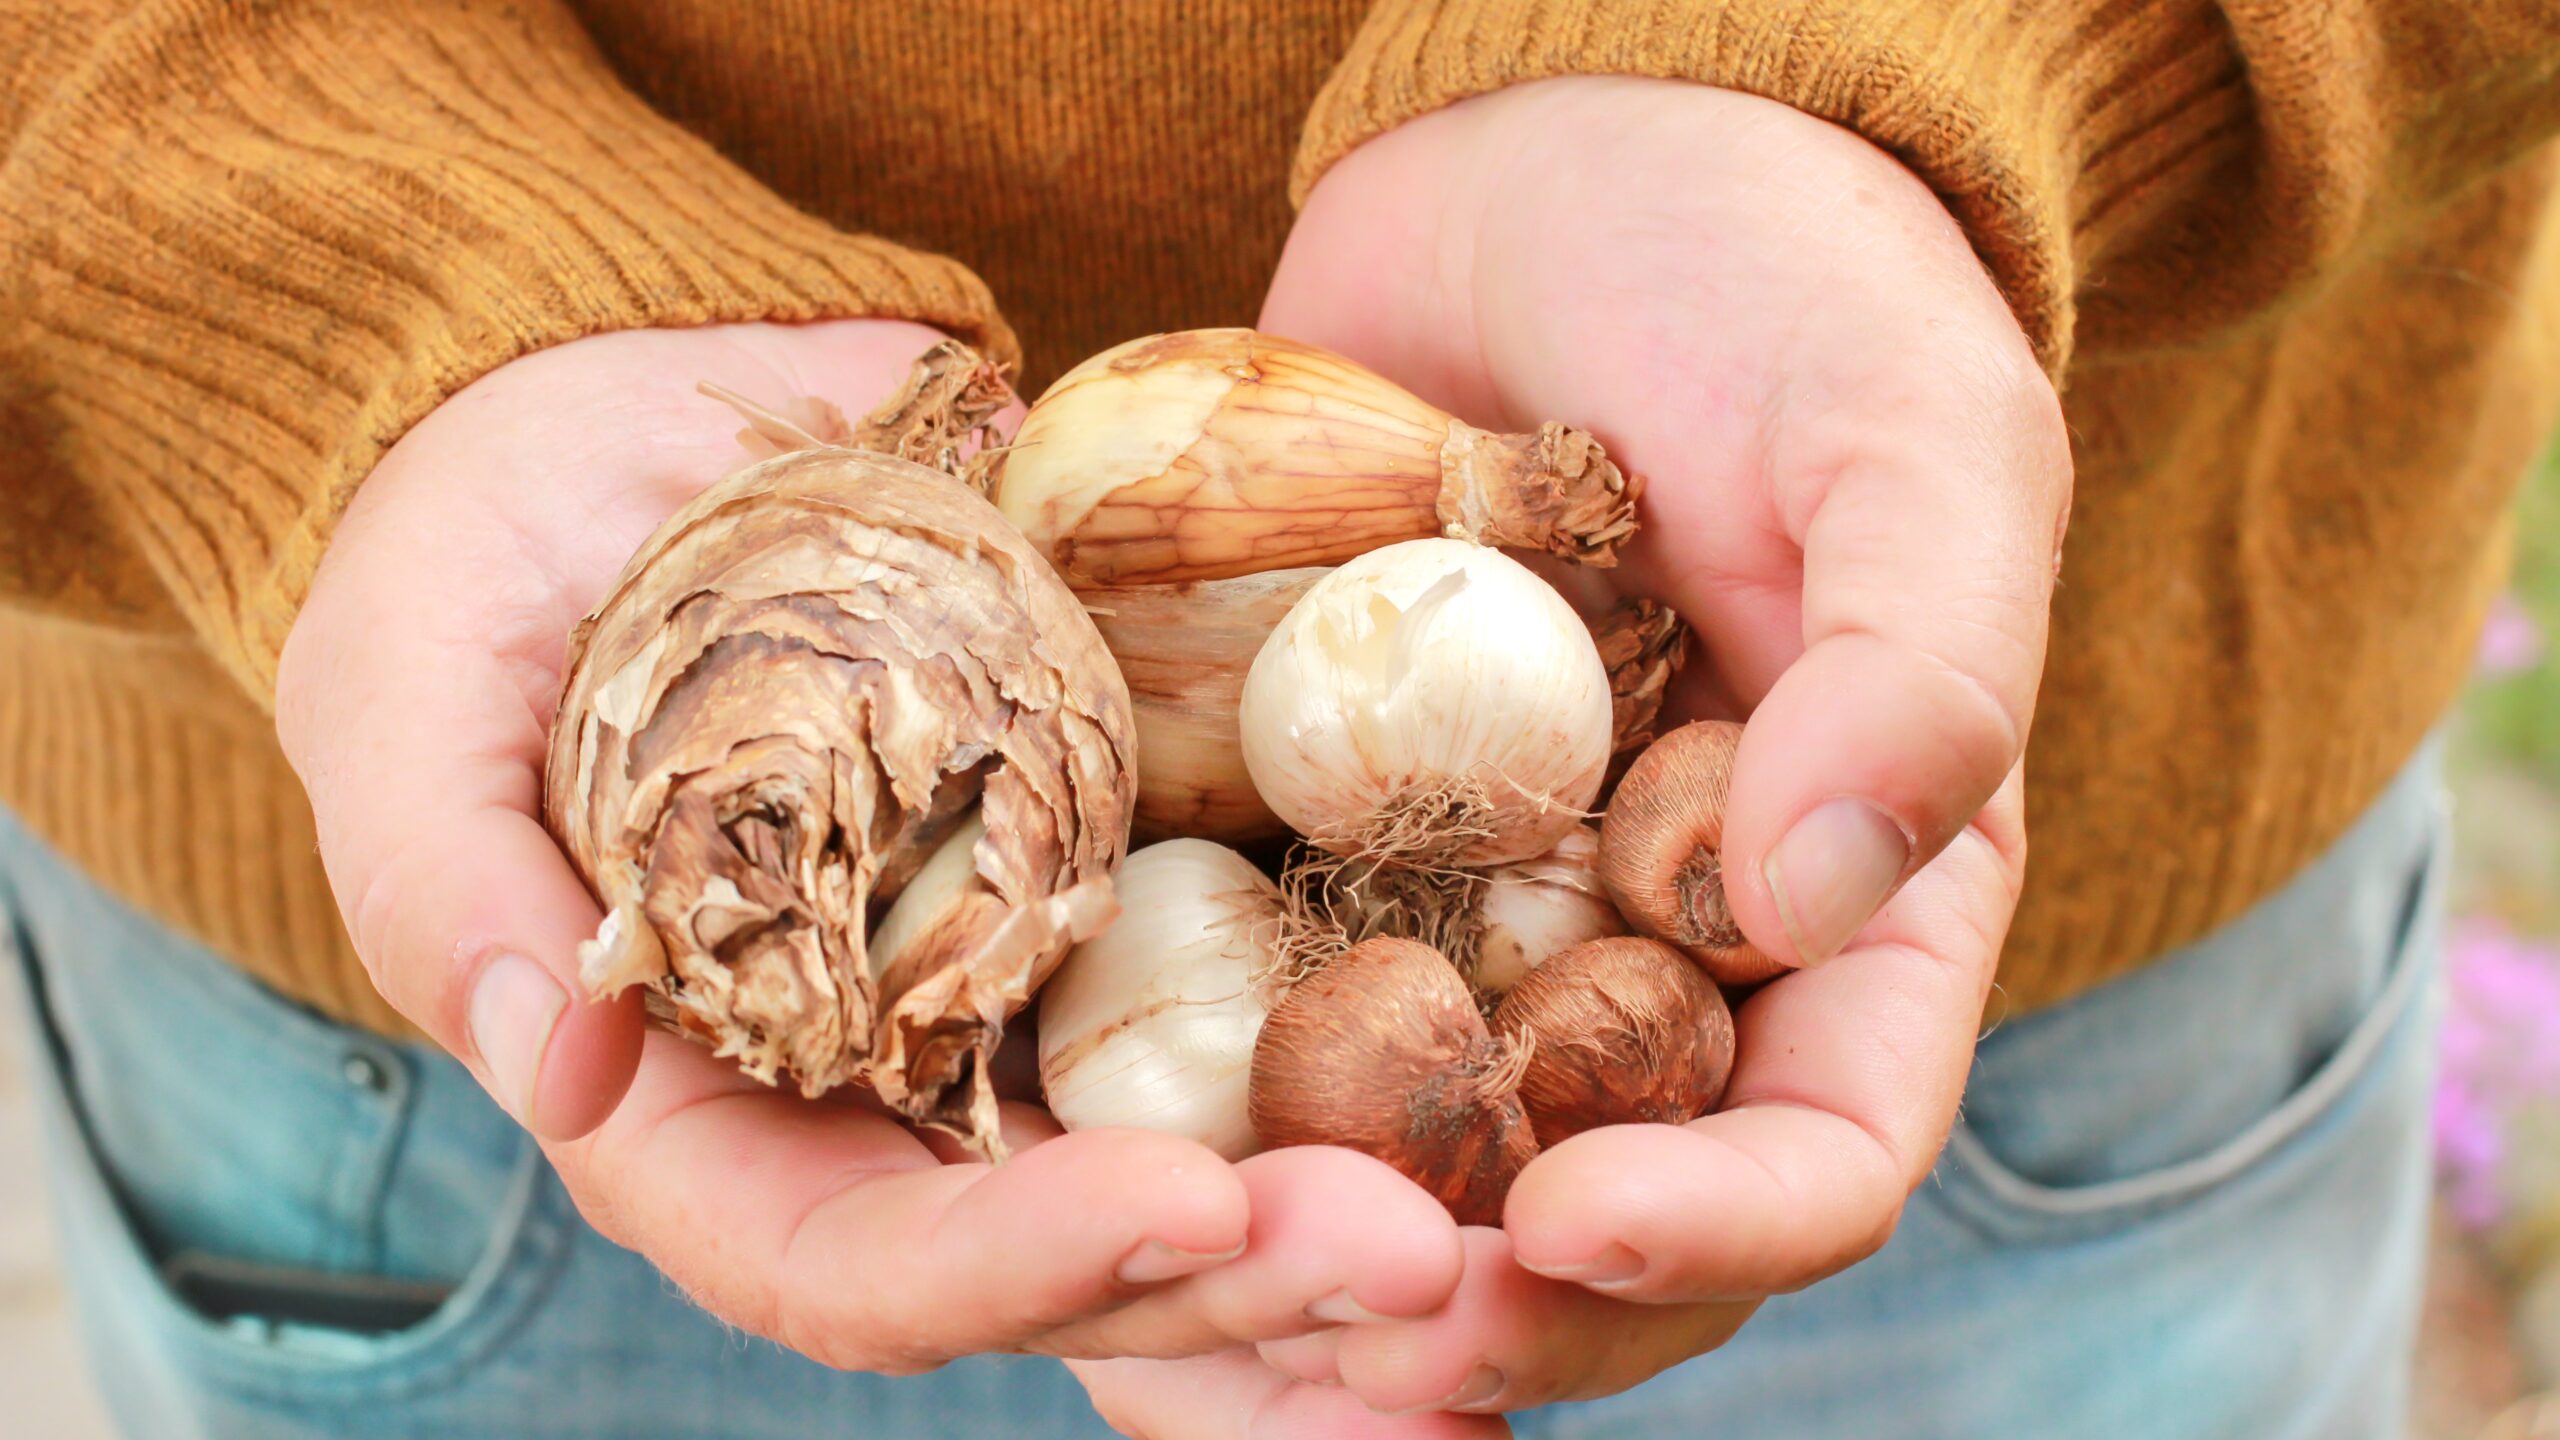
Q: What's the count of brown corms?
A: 3